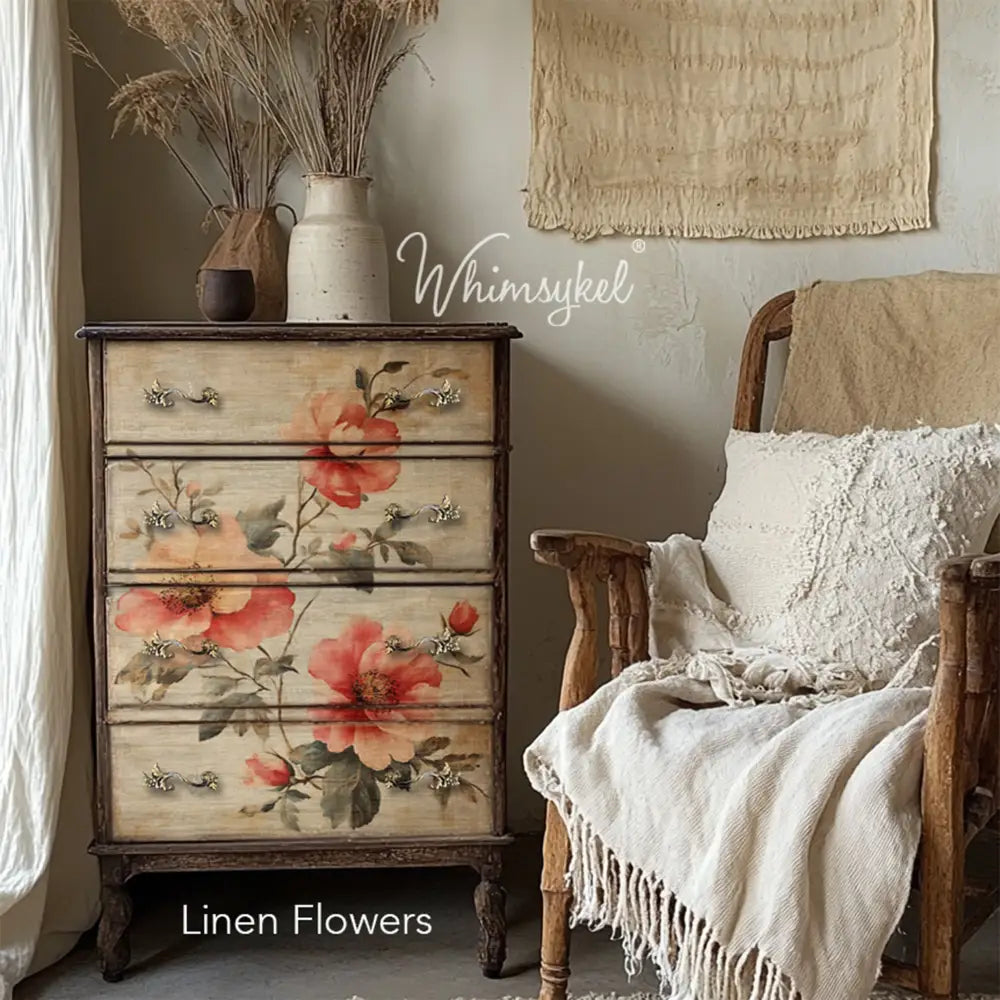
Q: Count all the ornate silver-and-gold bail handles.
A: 8